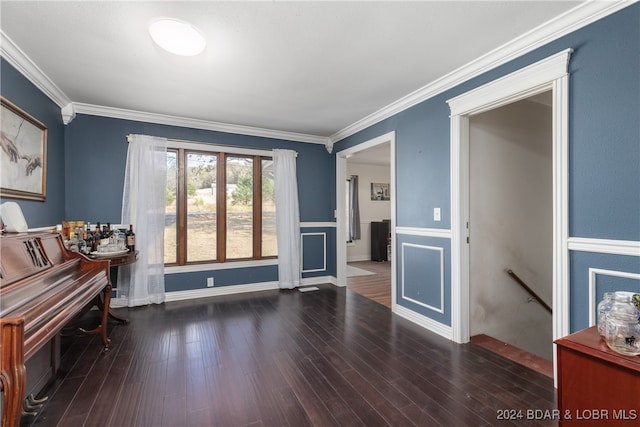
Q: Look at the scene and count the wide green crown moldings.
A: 0